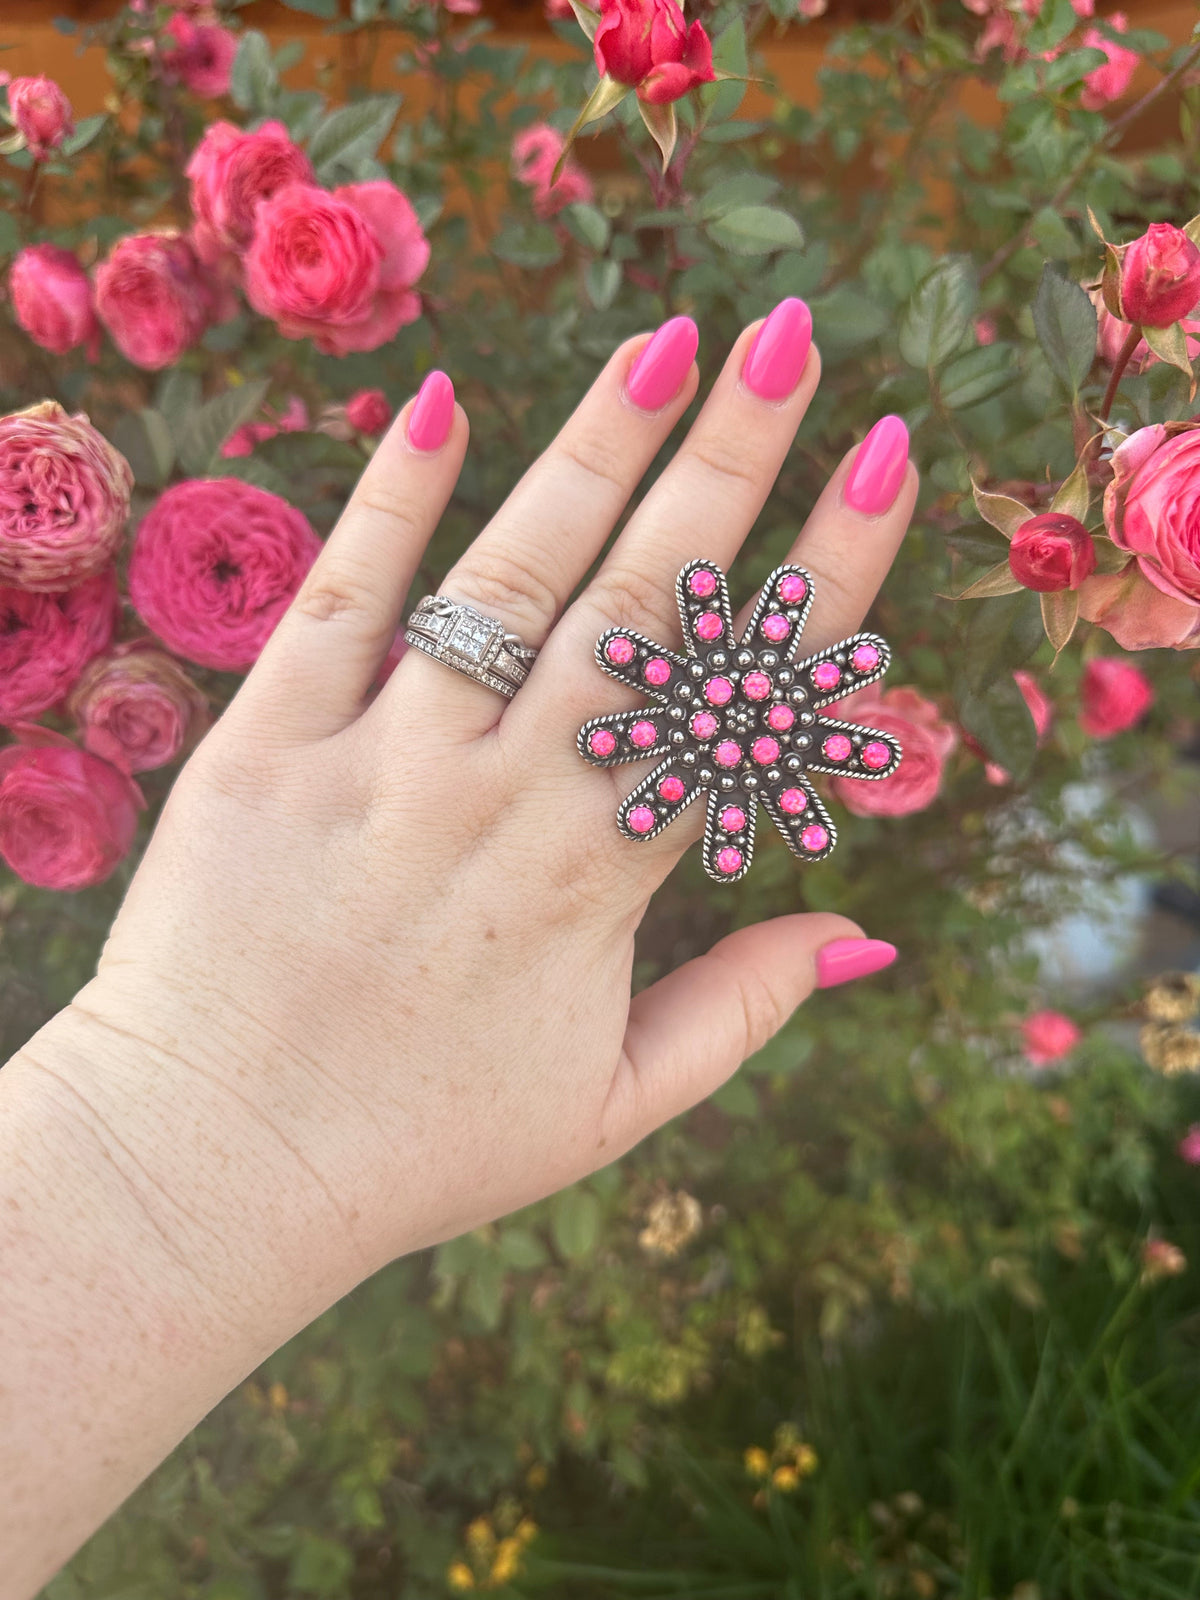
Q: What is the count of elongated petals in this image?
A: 9